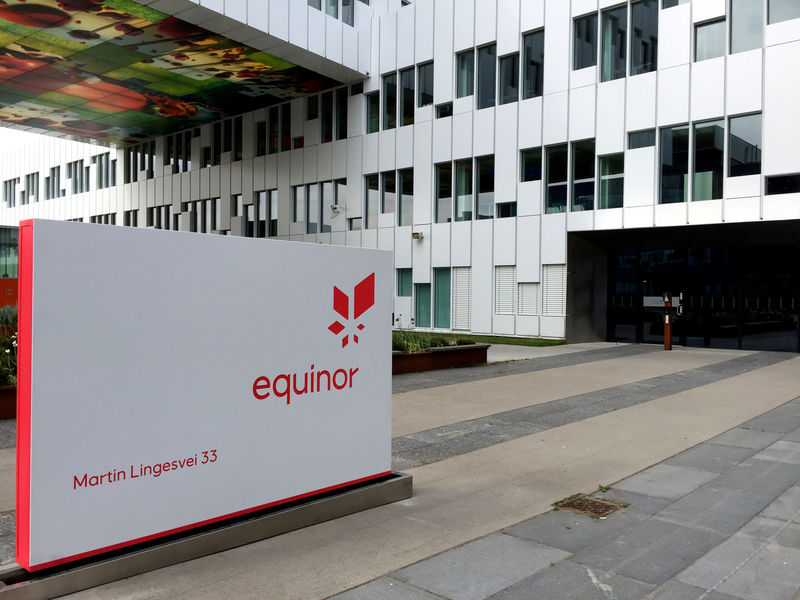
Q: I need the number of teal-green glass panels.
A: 3